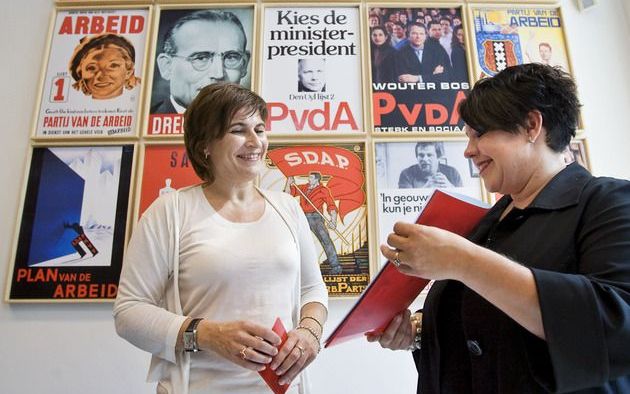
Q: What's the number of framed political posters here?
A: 10